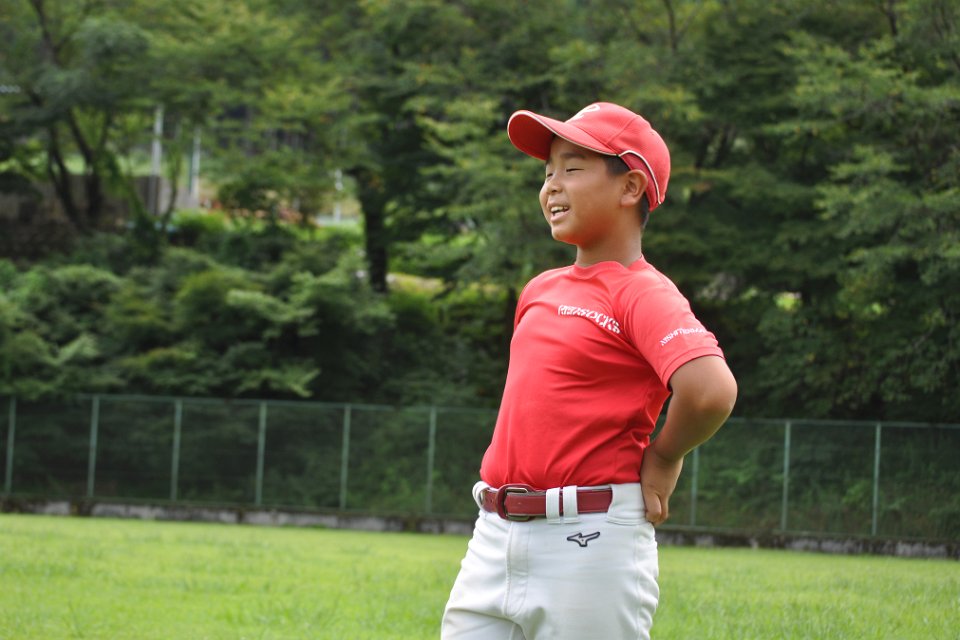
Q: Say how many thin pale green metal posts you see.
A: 9